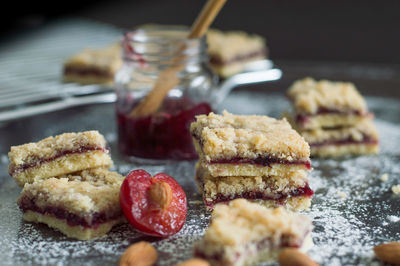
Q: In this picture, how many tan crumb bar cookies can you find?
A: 9